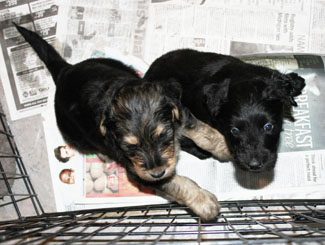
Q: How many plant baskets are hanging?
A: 0